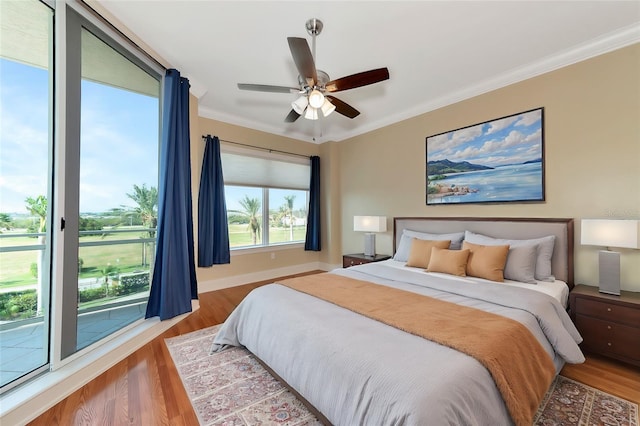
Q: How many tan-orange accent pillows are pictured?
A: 3